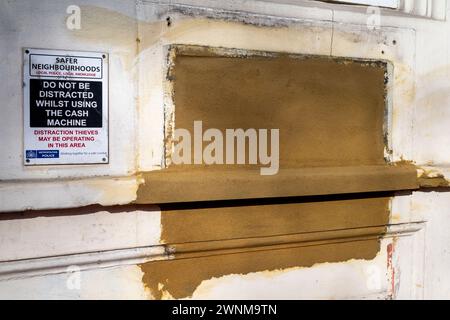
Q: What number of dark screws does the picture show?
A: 4